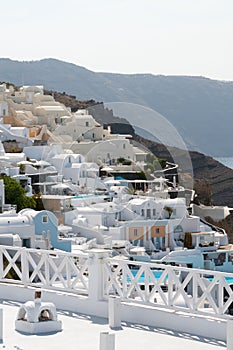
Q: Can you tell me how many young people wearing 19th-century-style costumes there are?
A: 0